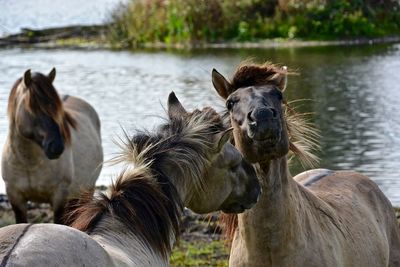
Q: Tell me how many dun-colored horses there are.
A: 3